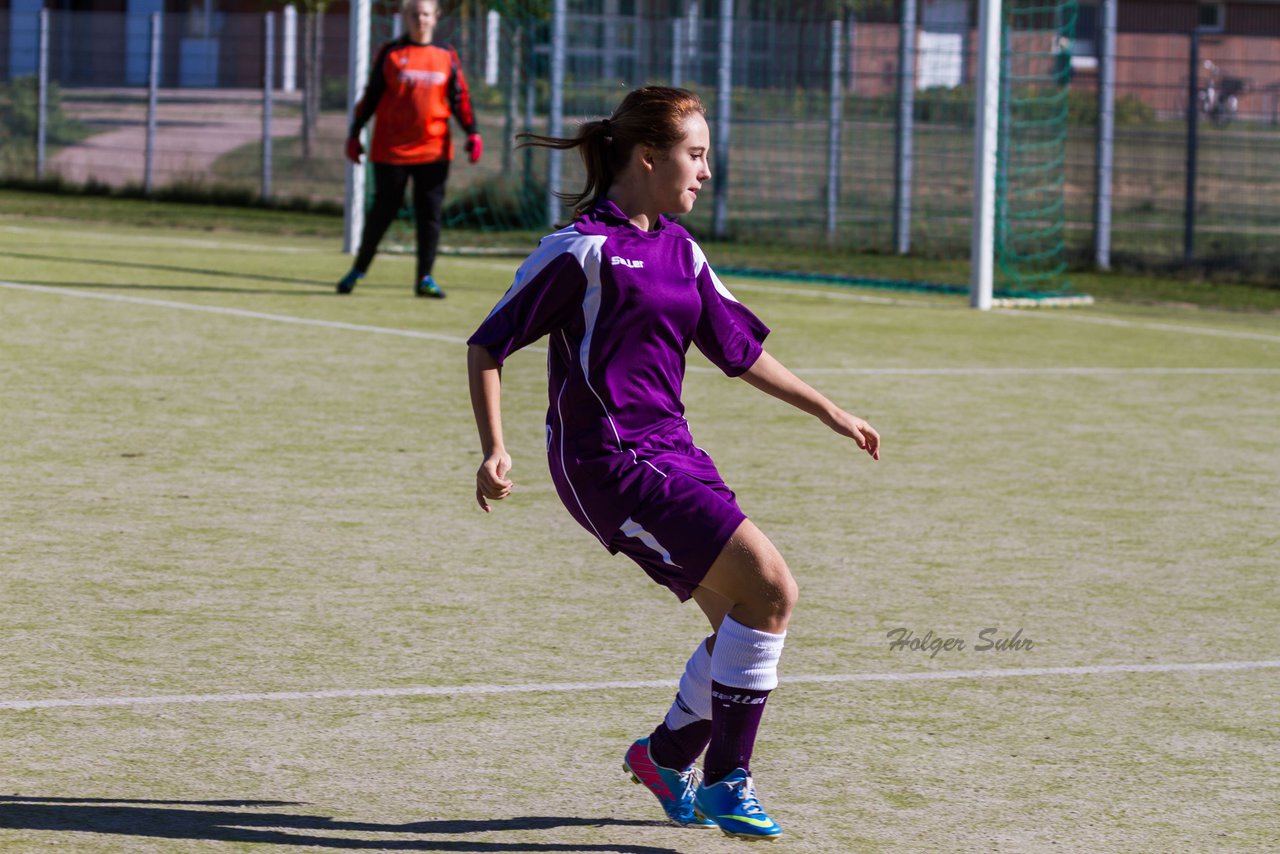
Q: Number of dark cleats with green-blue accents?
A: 2